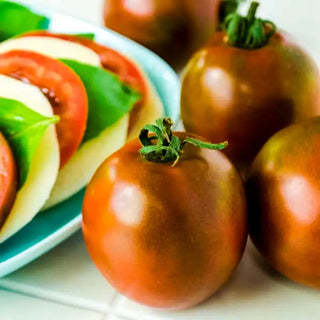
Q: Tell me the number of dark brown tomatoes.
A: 4